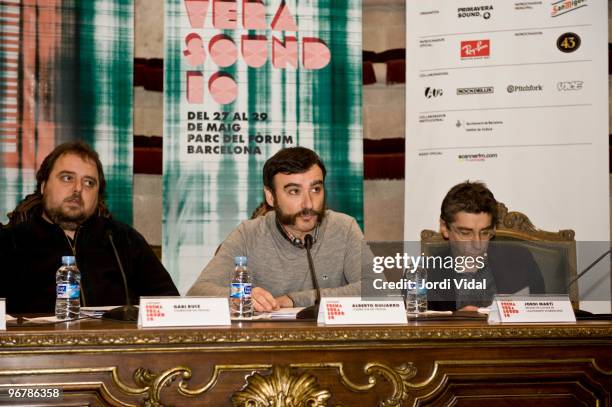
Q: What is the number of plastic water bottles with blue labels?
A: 3